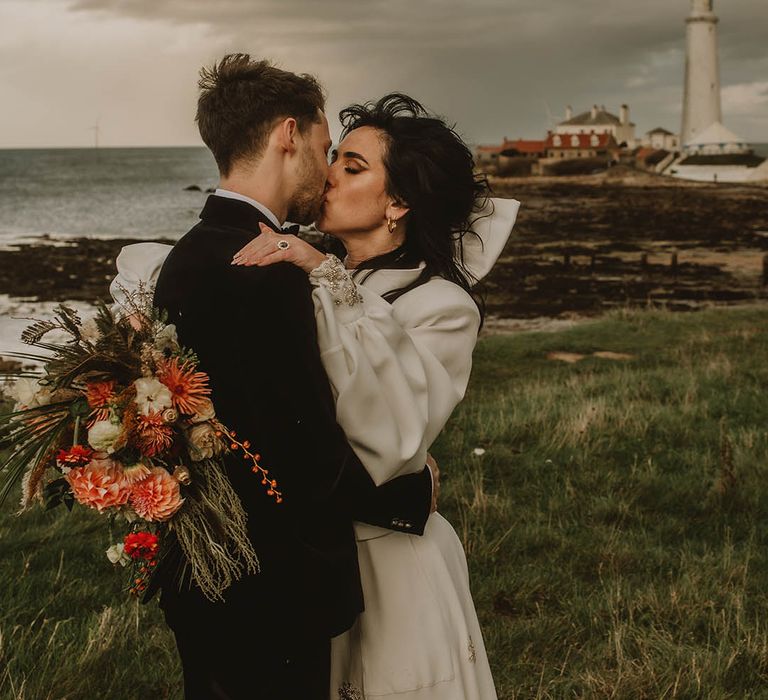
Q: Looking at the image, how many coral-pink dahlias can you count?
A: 2